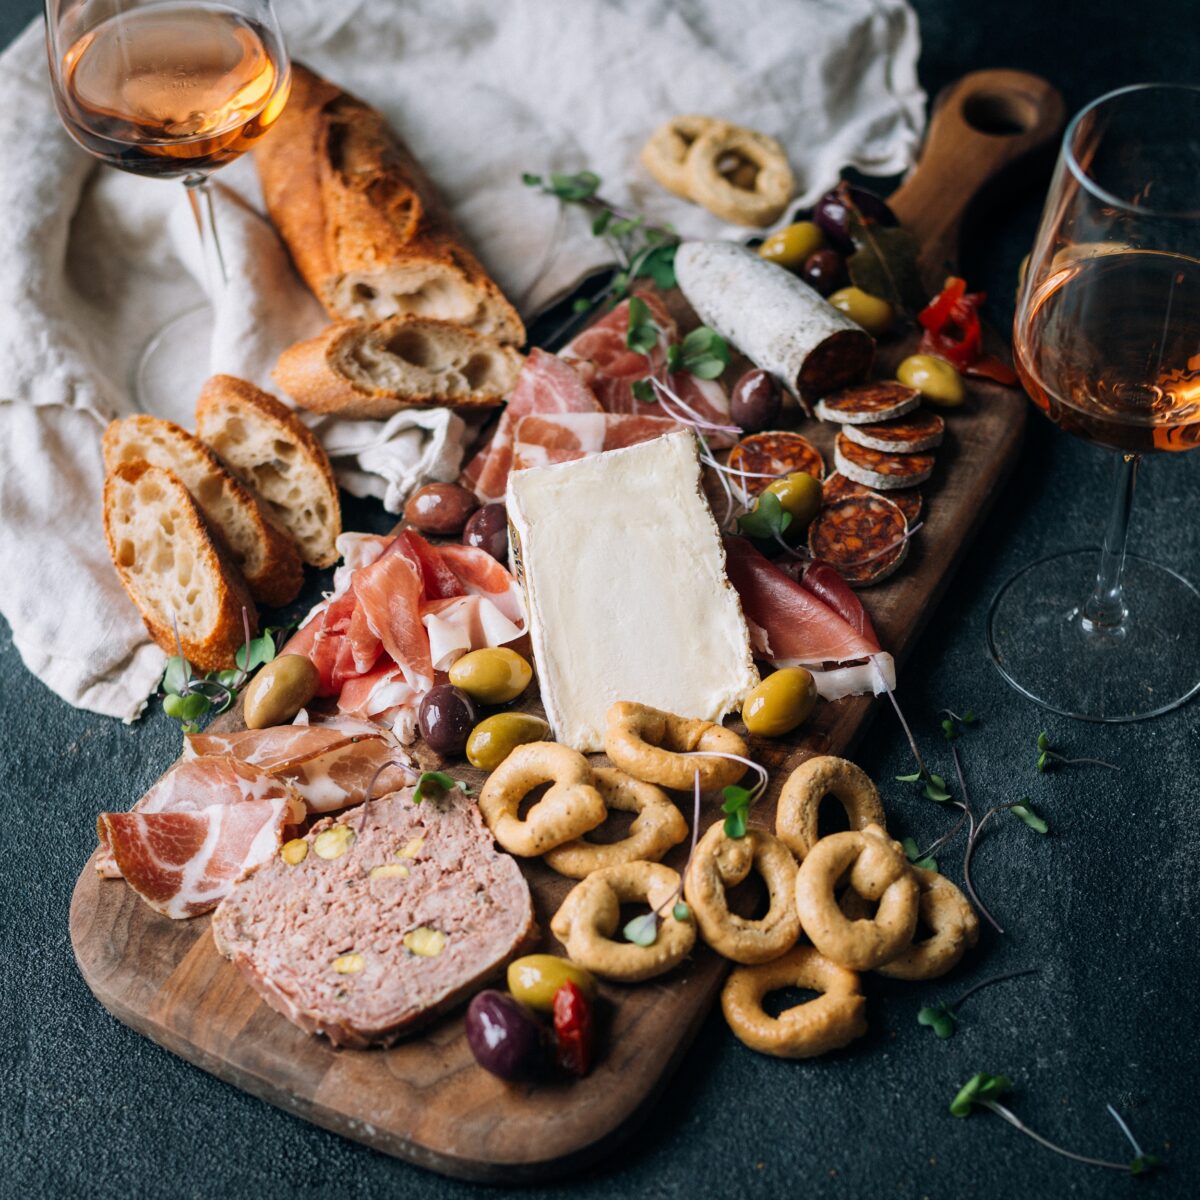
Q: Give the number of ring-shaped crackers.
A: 11